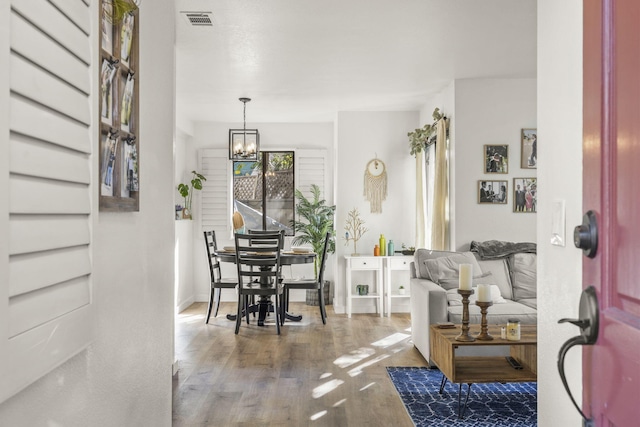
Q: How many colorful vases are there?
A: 3